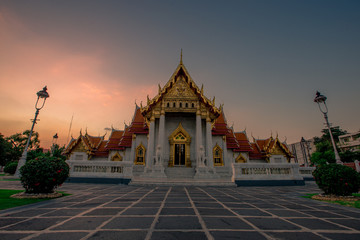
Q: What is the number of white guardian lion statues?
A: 2